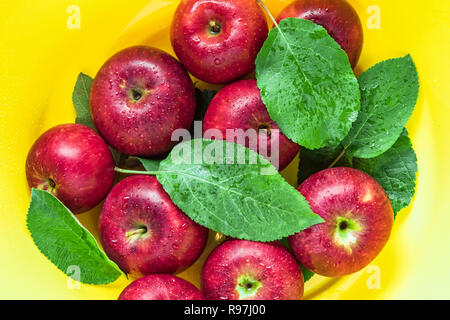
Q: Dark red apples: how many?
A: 9